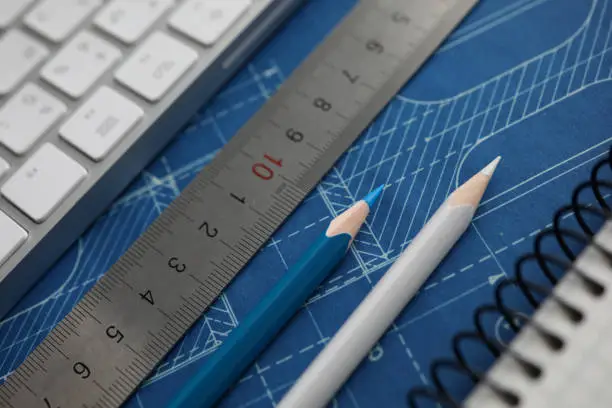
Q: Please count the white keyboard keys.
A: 12